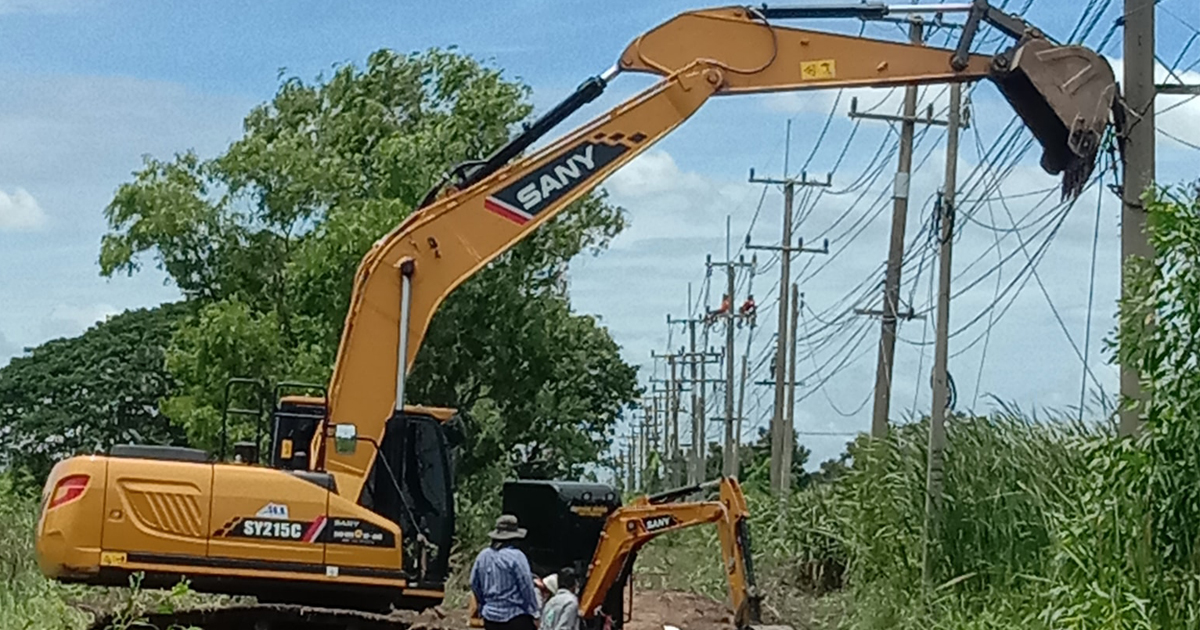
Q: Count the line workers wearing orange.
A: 2